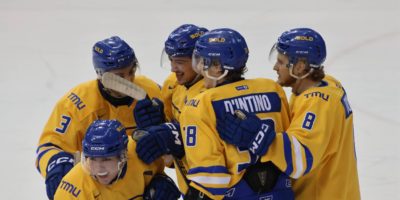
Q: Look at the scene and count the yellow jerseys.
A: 5